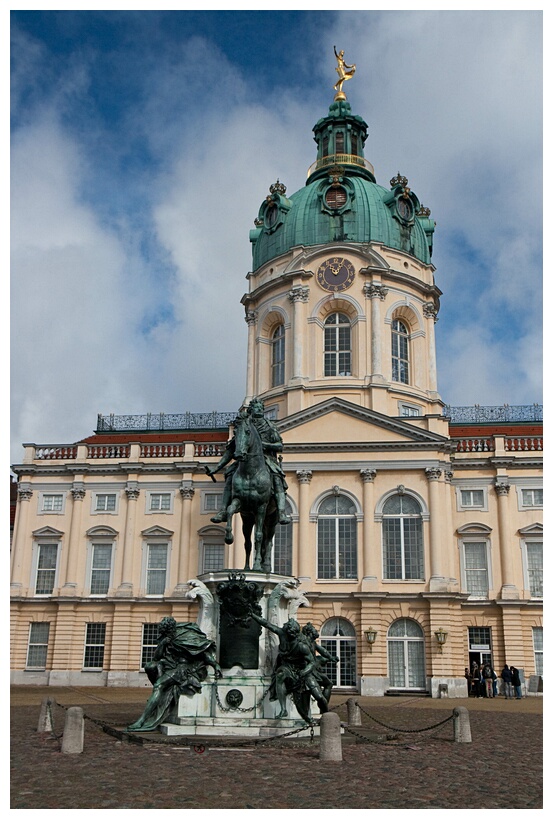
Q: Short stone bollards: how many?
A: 5